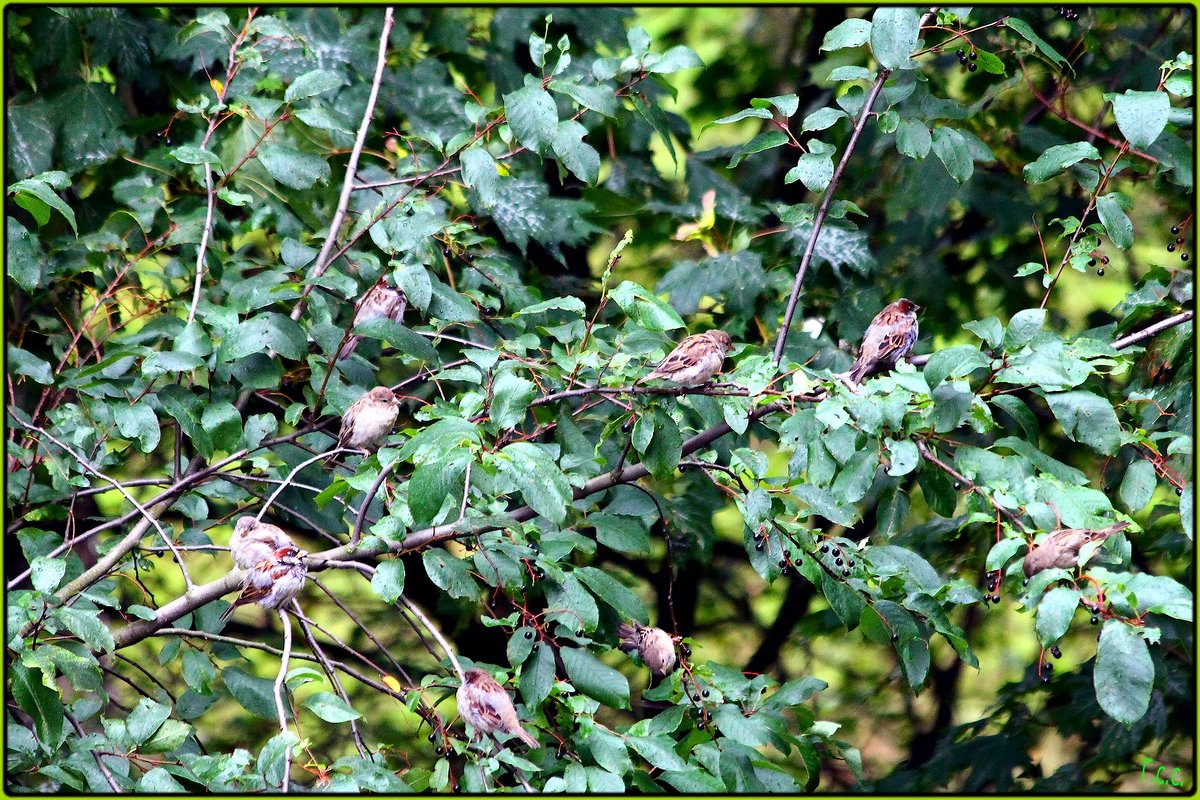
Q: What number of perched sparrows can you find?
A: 9